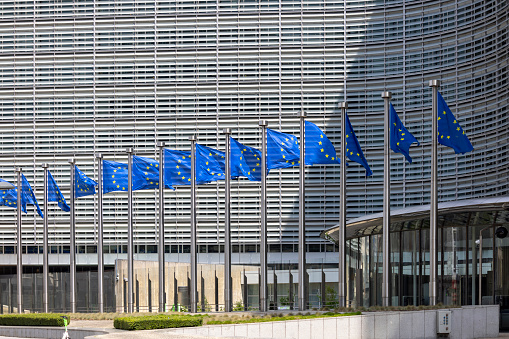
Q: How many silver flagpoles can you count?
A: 13